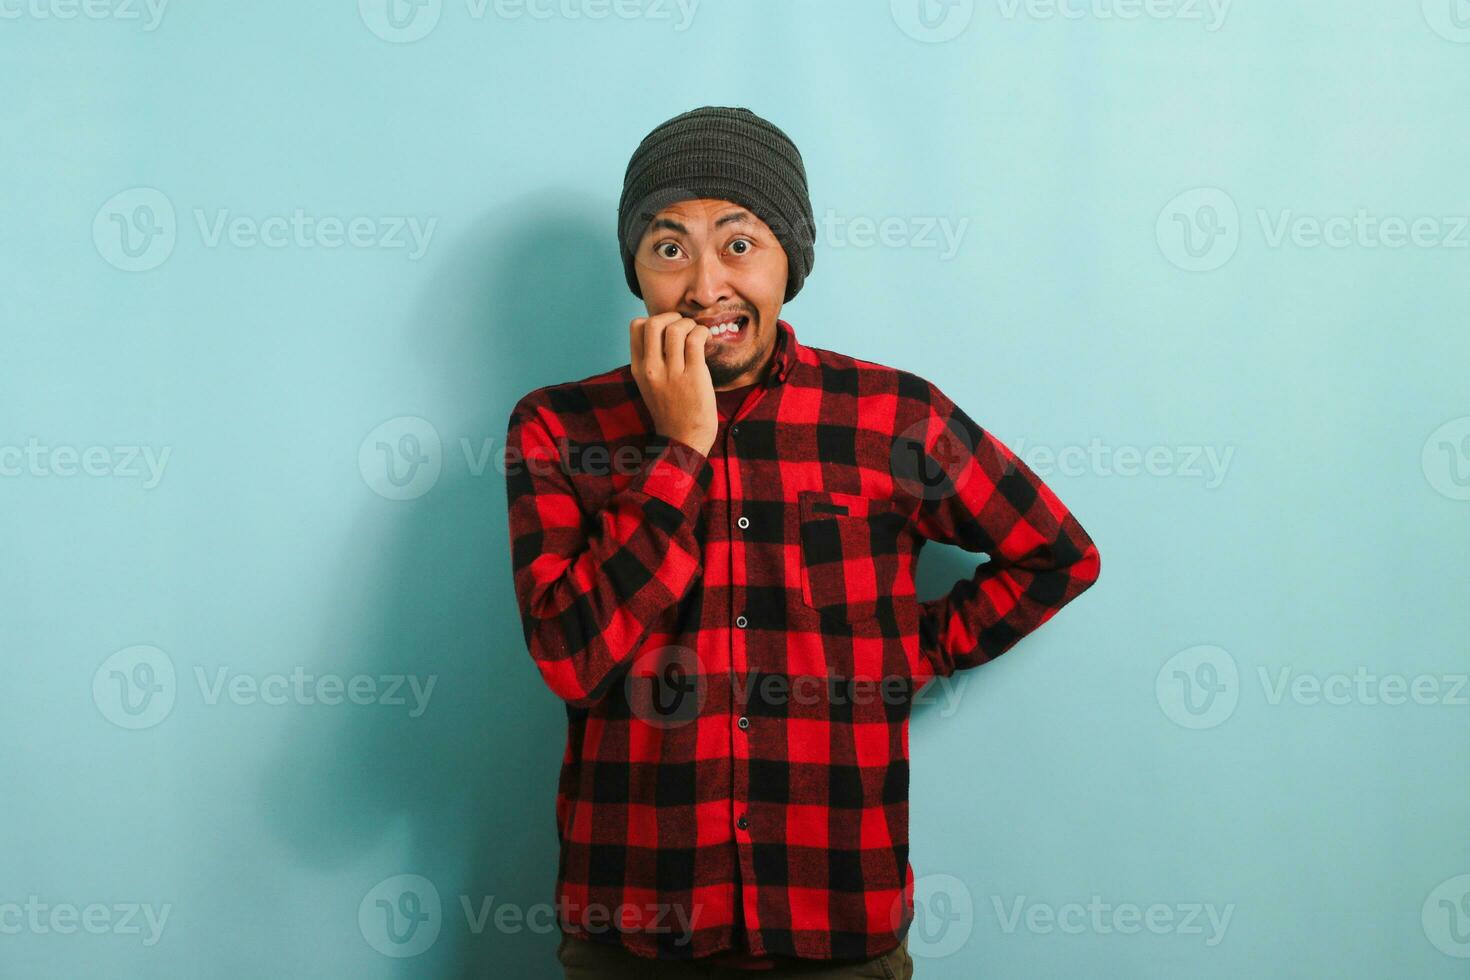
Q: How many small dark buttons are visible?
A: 5